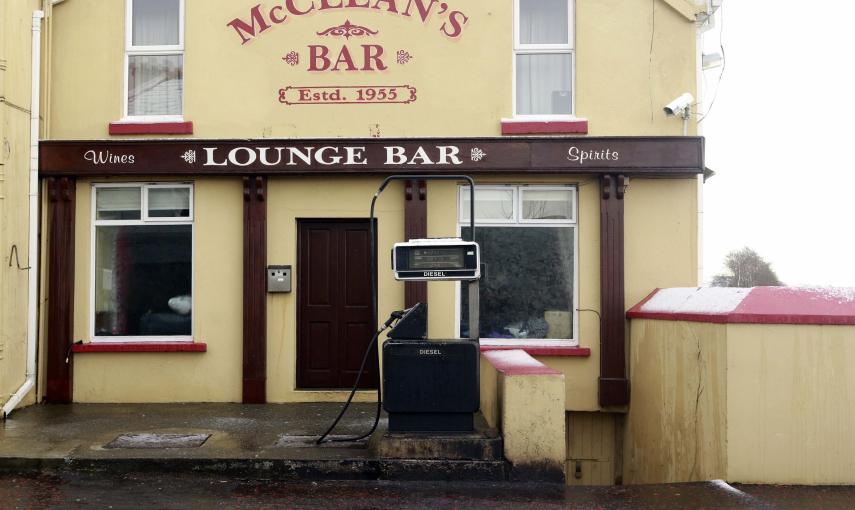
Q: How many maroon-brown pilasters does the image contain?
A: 4